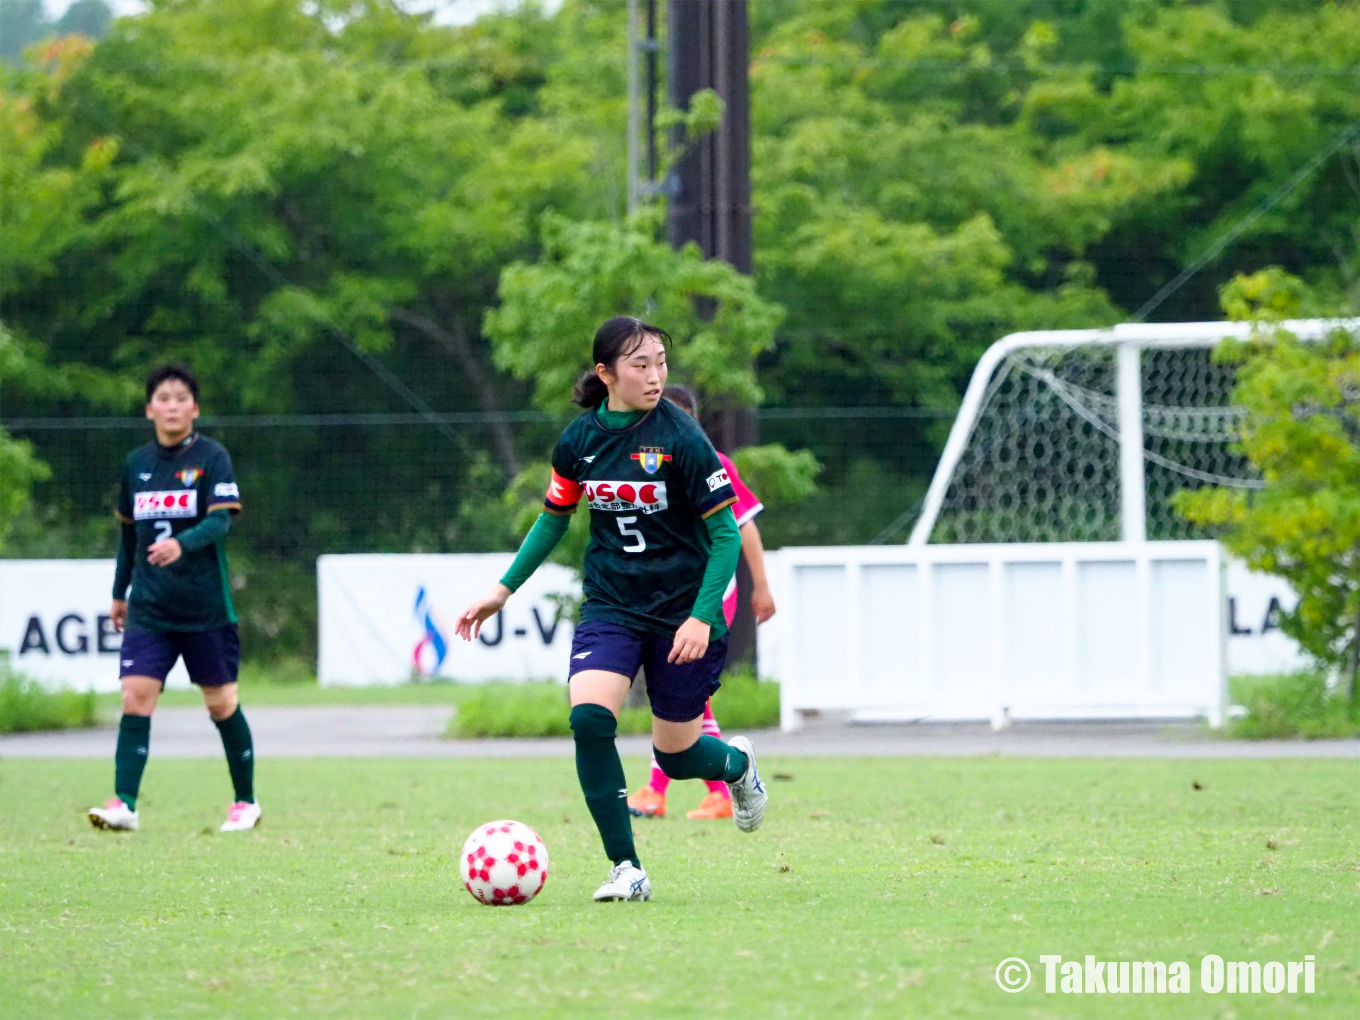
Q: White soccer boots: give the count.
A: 4